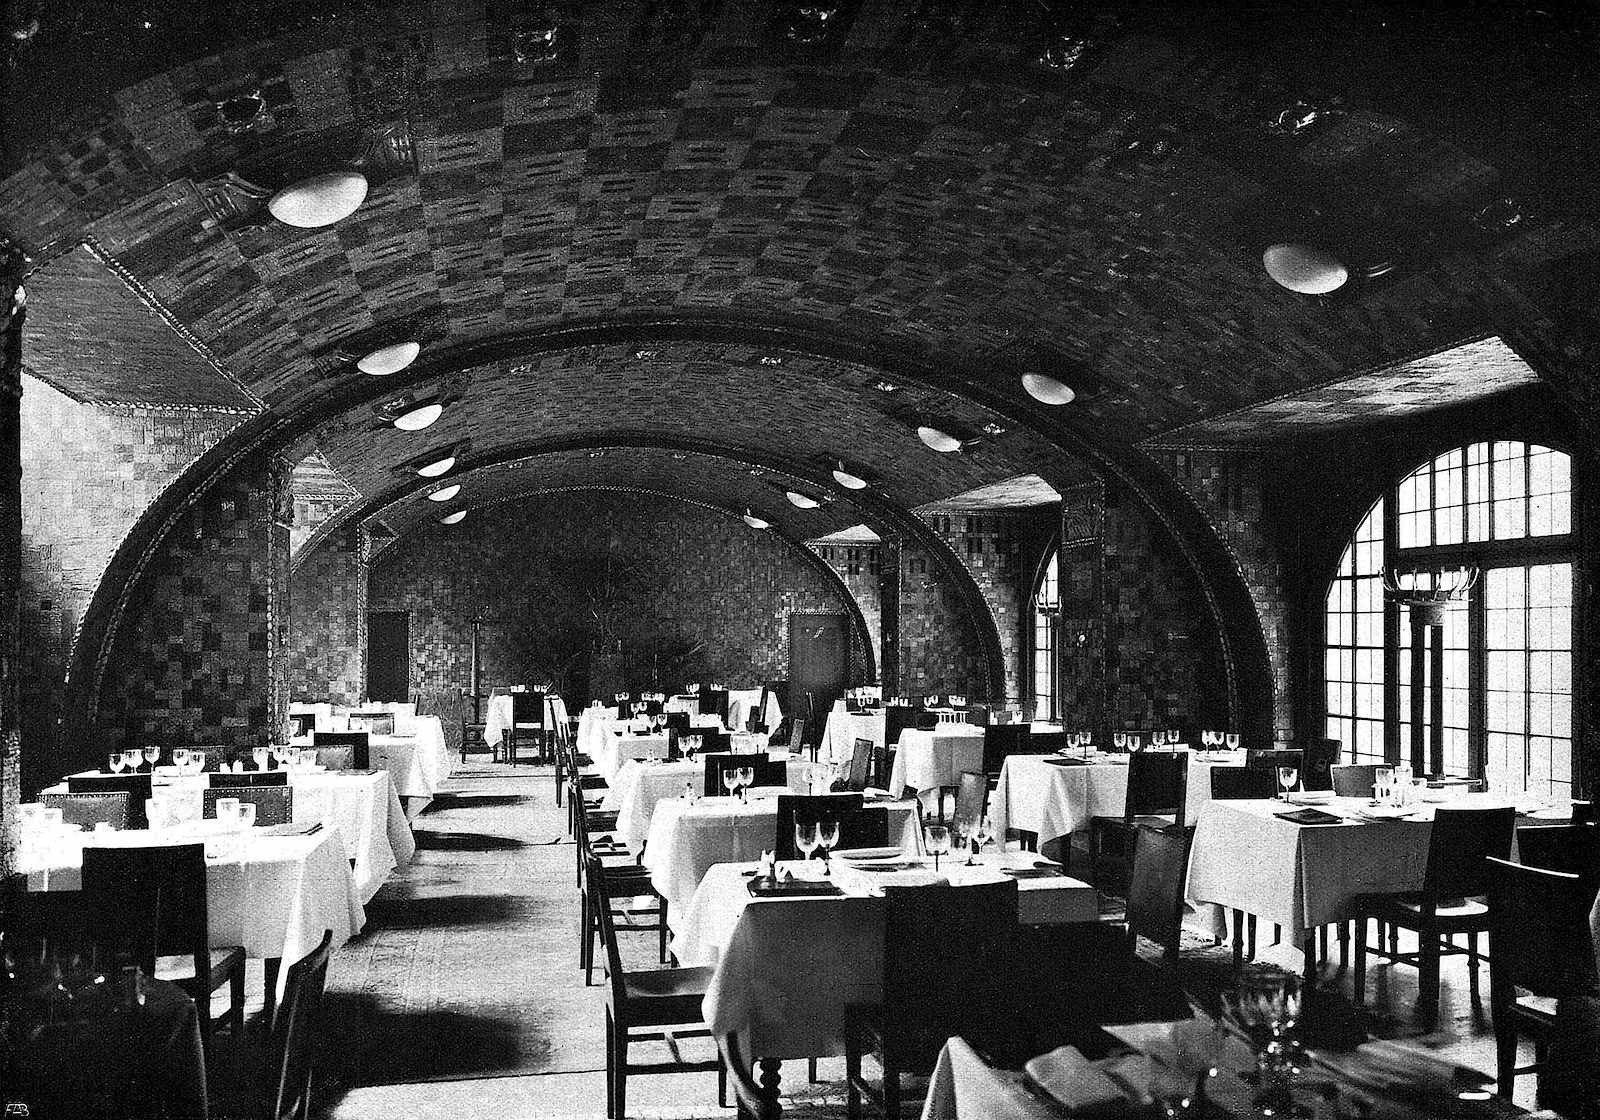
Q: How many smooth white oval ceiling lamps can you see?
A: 12